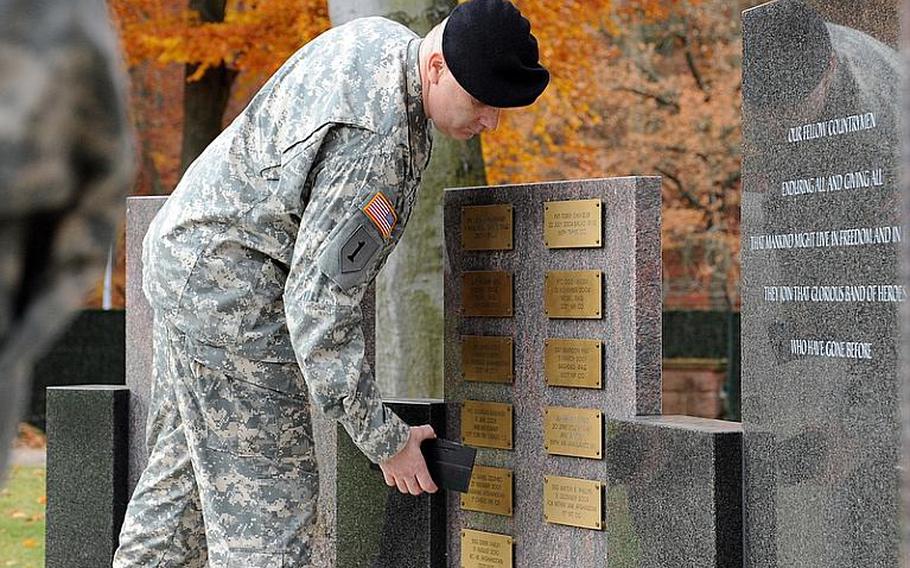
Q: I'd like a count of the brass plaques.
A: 11